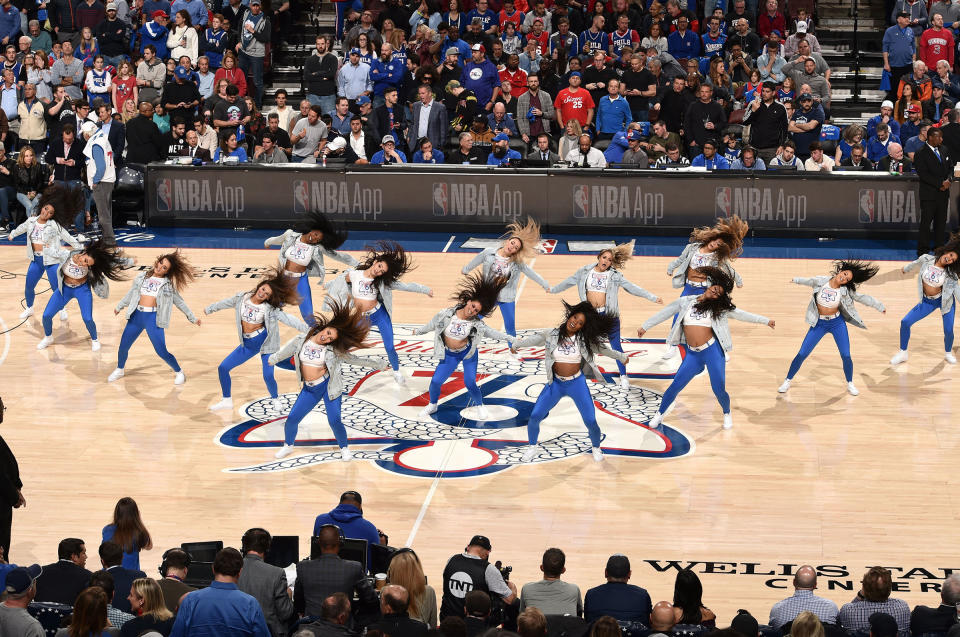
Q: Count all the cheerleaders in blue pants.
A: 15